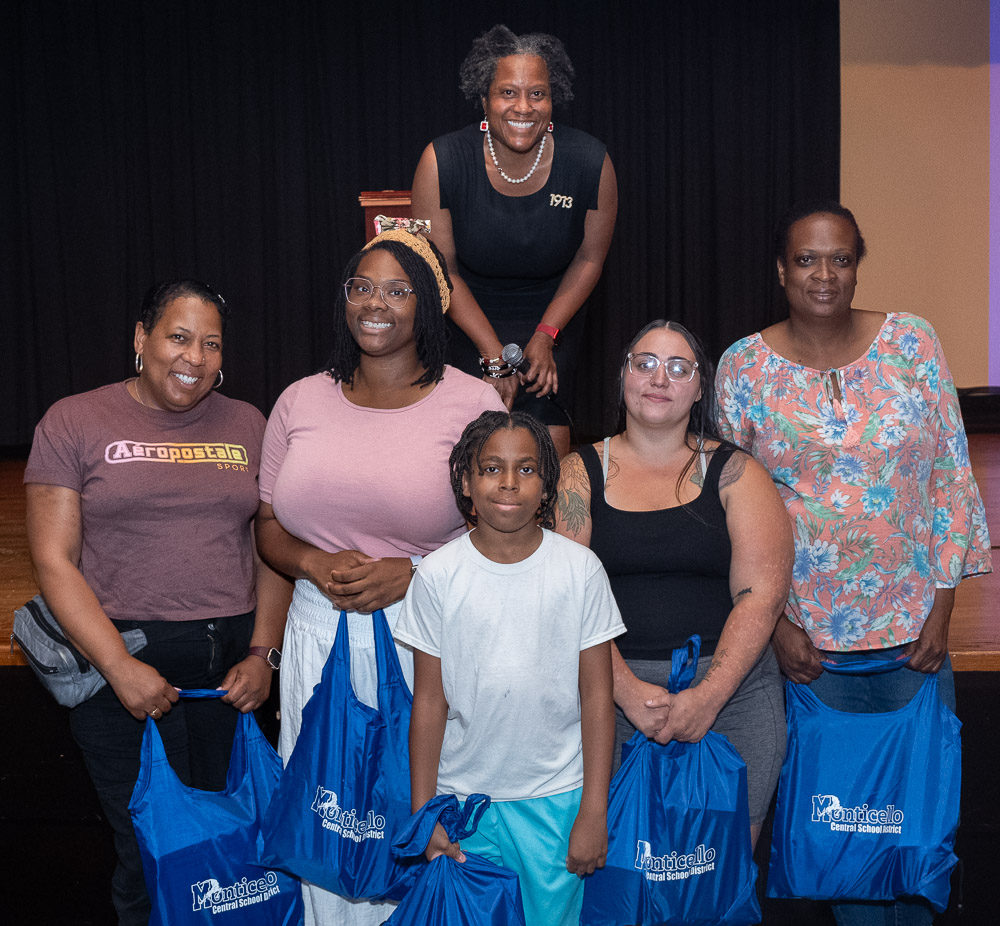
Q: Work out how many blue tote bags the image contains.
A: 5